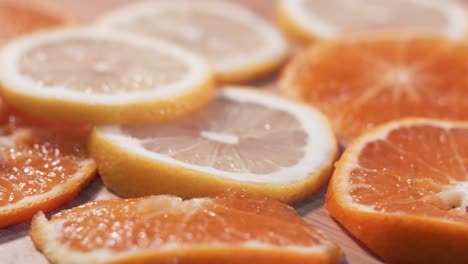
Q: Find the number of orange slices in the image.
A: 5